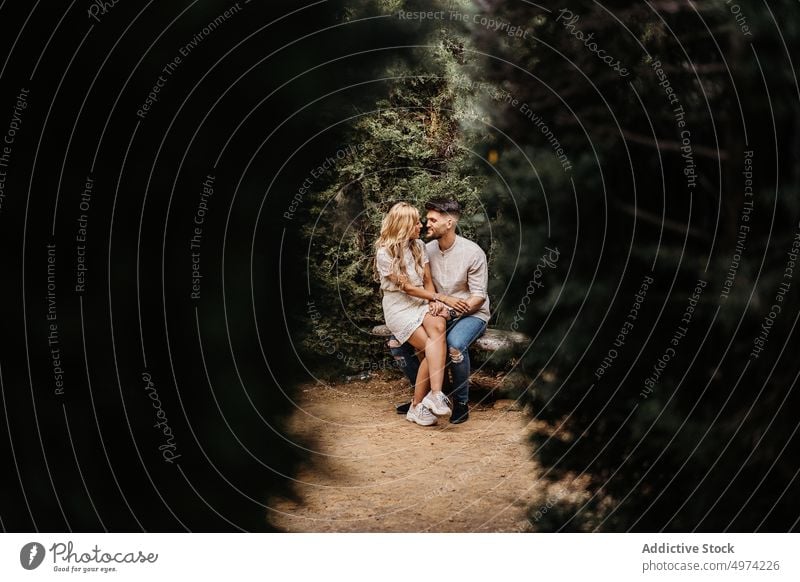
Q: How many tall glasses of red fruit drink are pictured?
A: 0